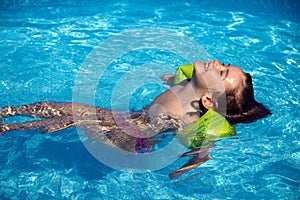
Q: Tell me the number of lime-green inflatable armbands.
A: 2